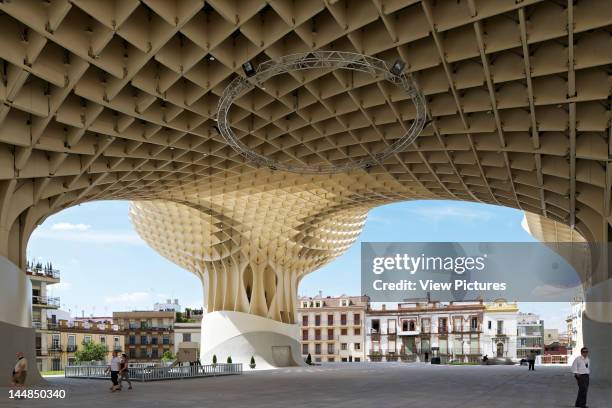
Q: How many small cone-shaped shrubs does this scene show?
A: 4